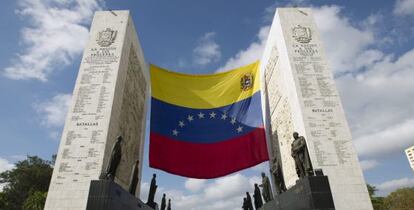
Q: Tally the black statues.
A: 11